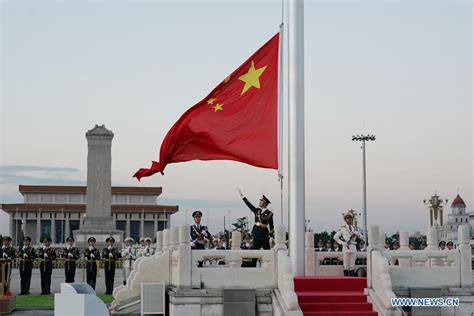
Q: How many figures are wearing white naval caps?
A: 4